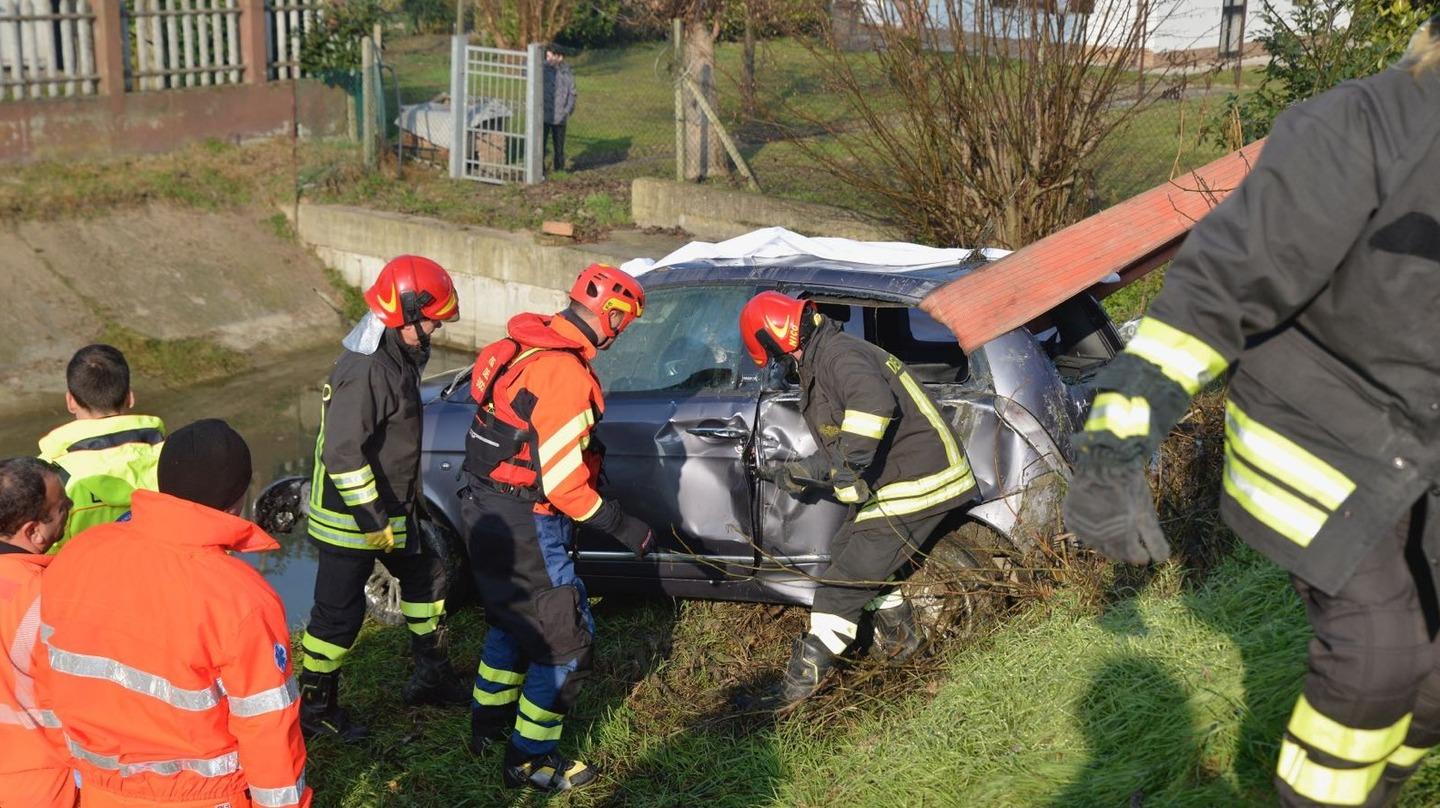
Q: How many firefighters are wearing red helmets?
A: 3